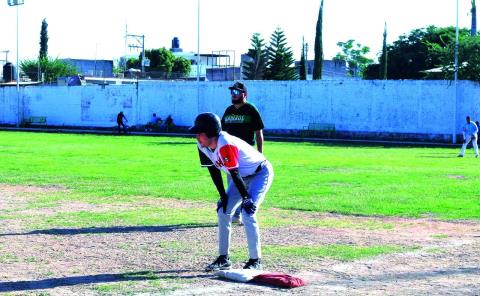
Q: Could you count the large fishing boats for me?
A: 0